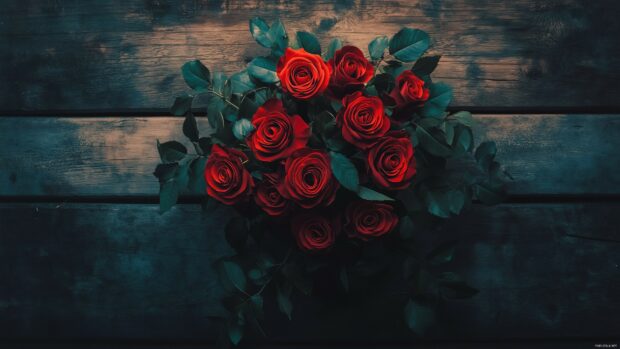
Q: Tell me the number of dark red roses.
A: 11